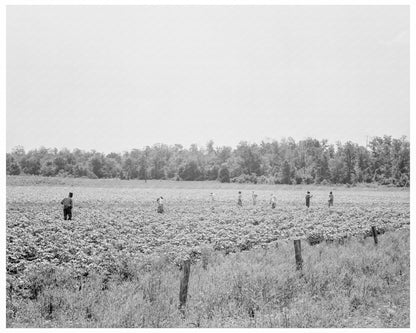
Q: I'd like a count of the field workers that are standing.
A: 8